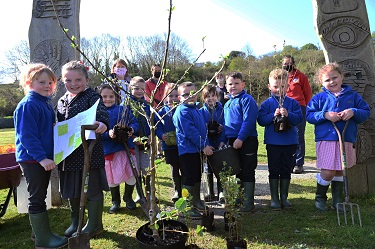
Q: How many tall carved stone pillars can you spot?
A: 2